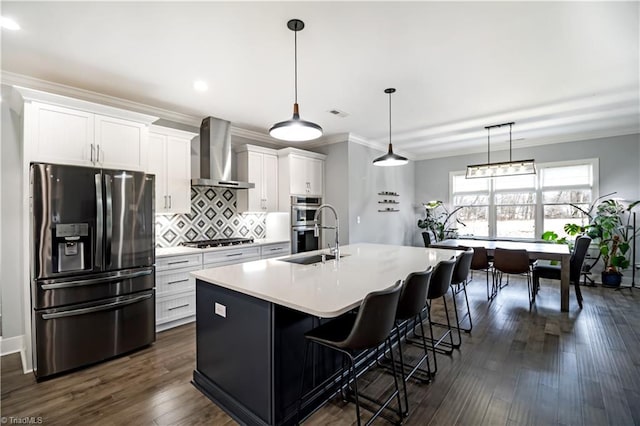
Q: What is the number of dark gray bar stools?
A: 4